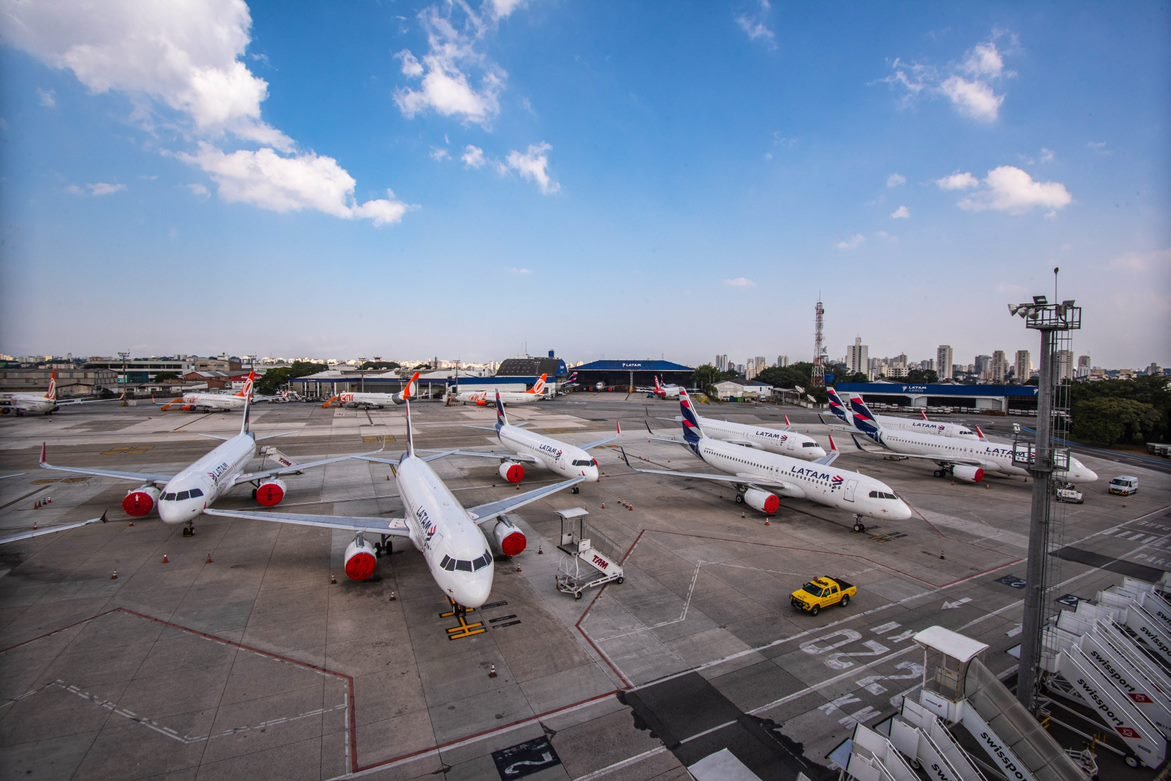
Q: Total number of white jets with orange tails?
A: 4